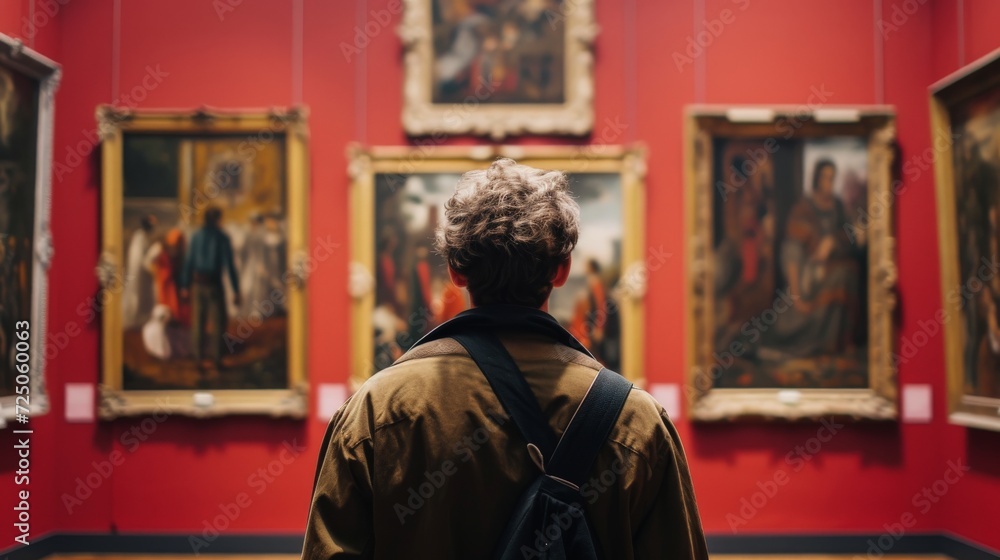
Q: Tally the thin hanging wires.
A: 8